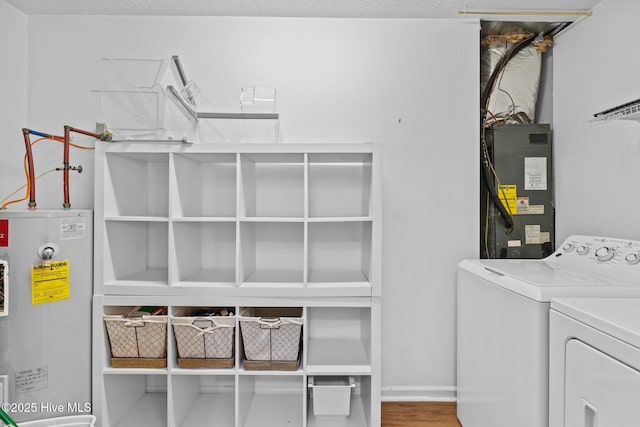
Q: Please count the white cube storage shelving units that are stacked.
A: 2